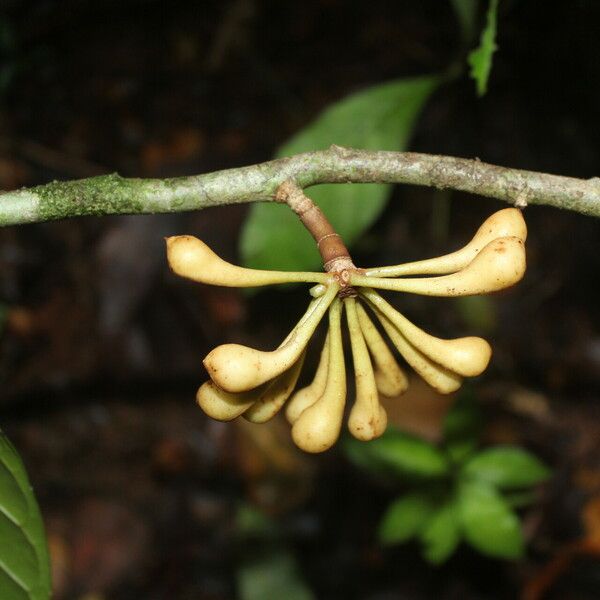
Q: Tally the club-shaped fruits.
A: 12